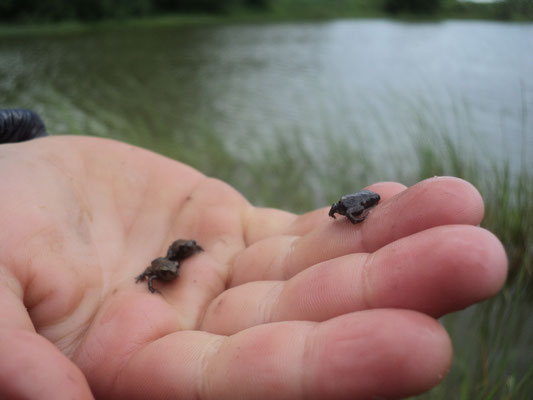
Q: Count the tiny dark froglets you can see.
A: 3